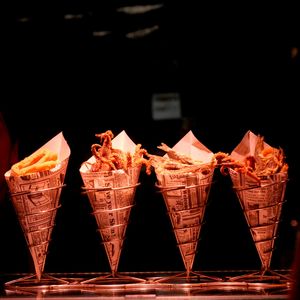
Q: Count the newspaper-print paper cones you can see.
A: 4